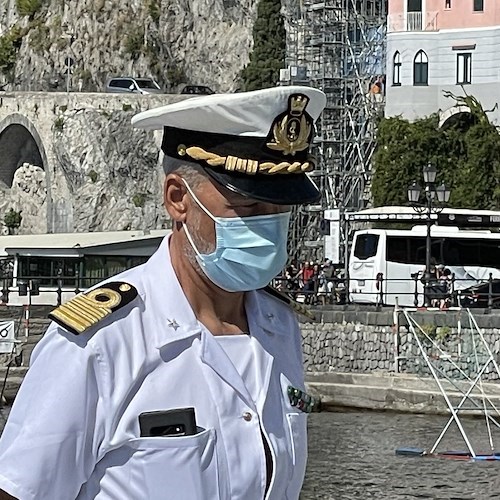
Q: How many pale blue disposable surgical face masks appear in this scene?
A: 1